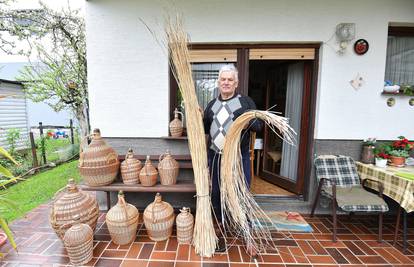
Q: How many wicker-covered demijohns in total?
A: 10